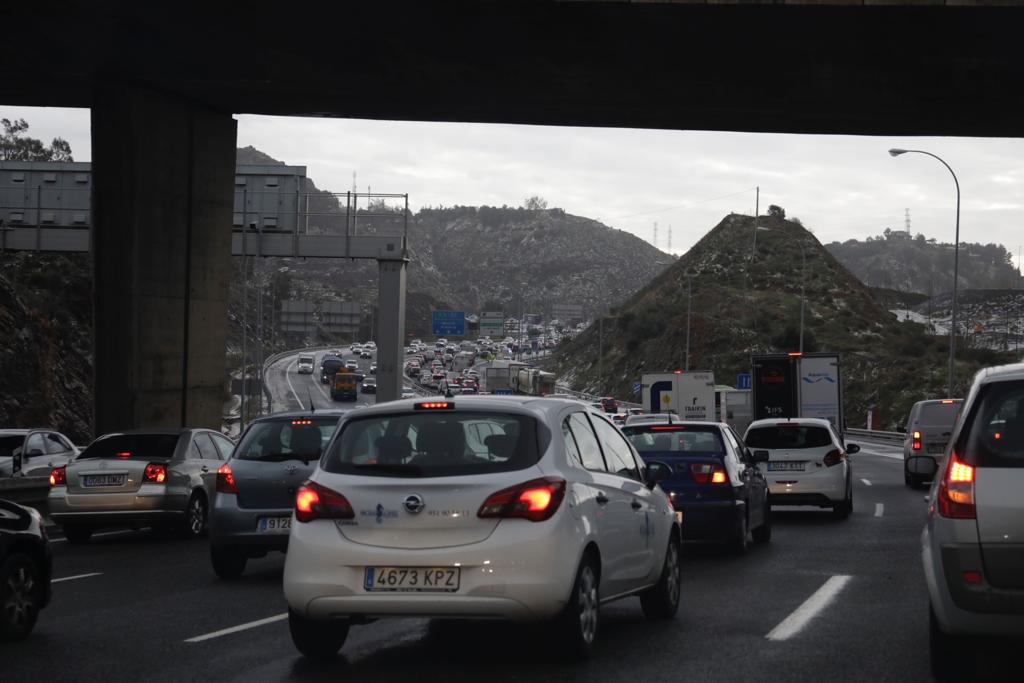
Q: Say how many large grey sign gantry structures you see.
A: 1